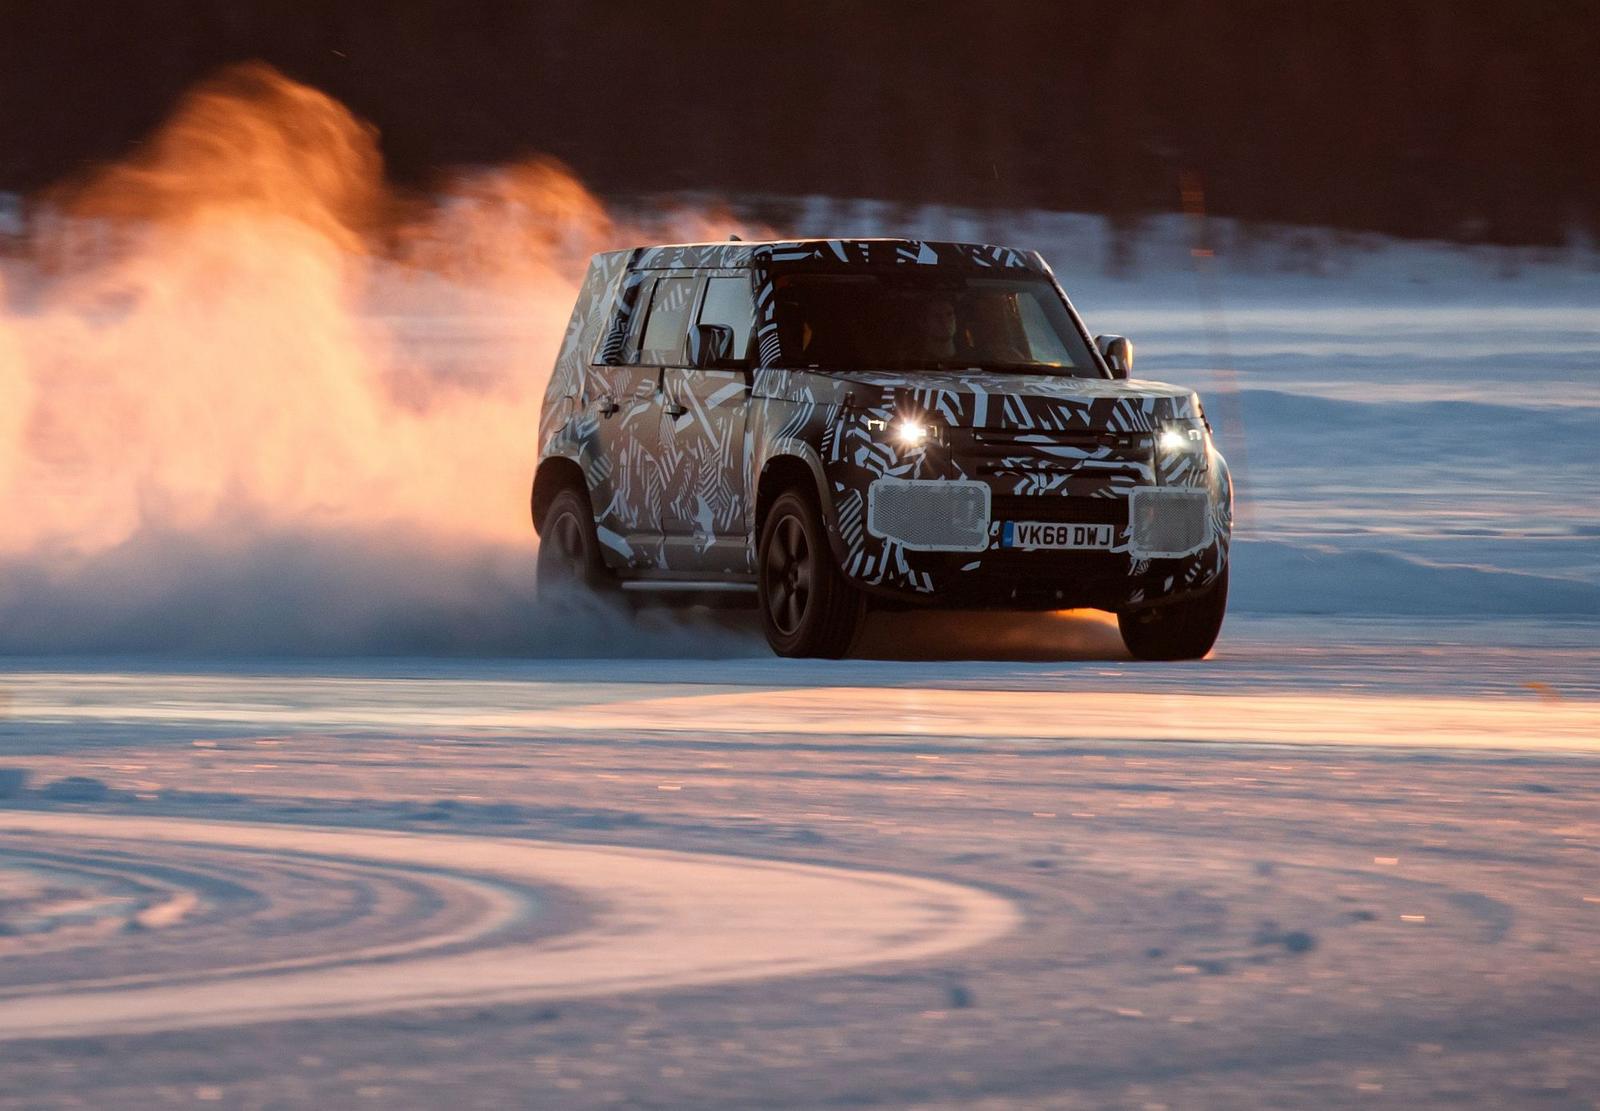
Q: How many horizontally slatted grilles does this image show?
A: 1